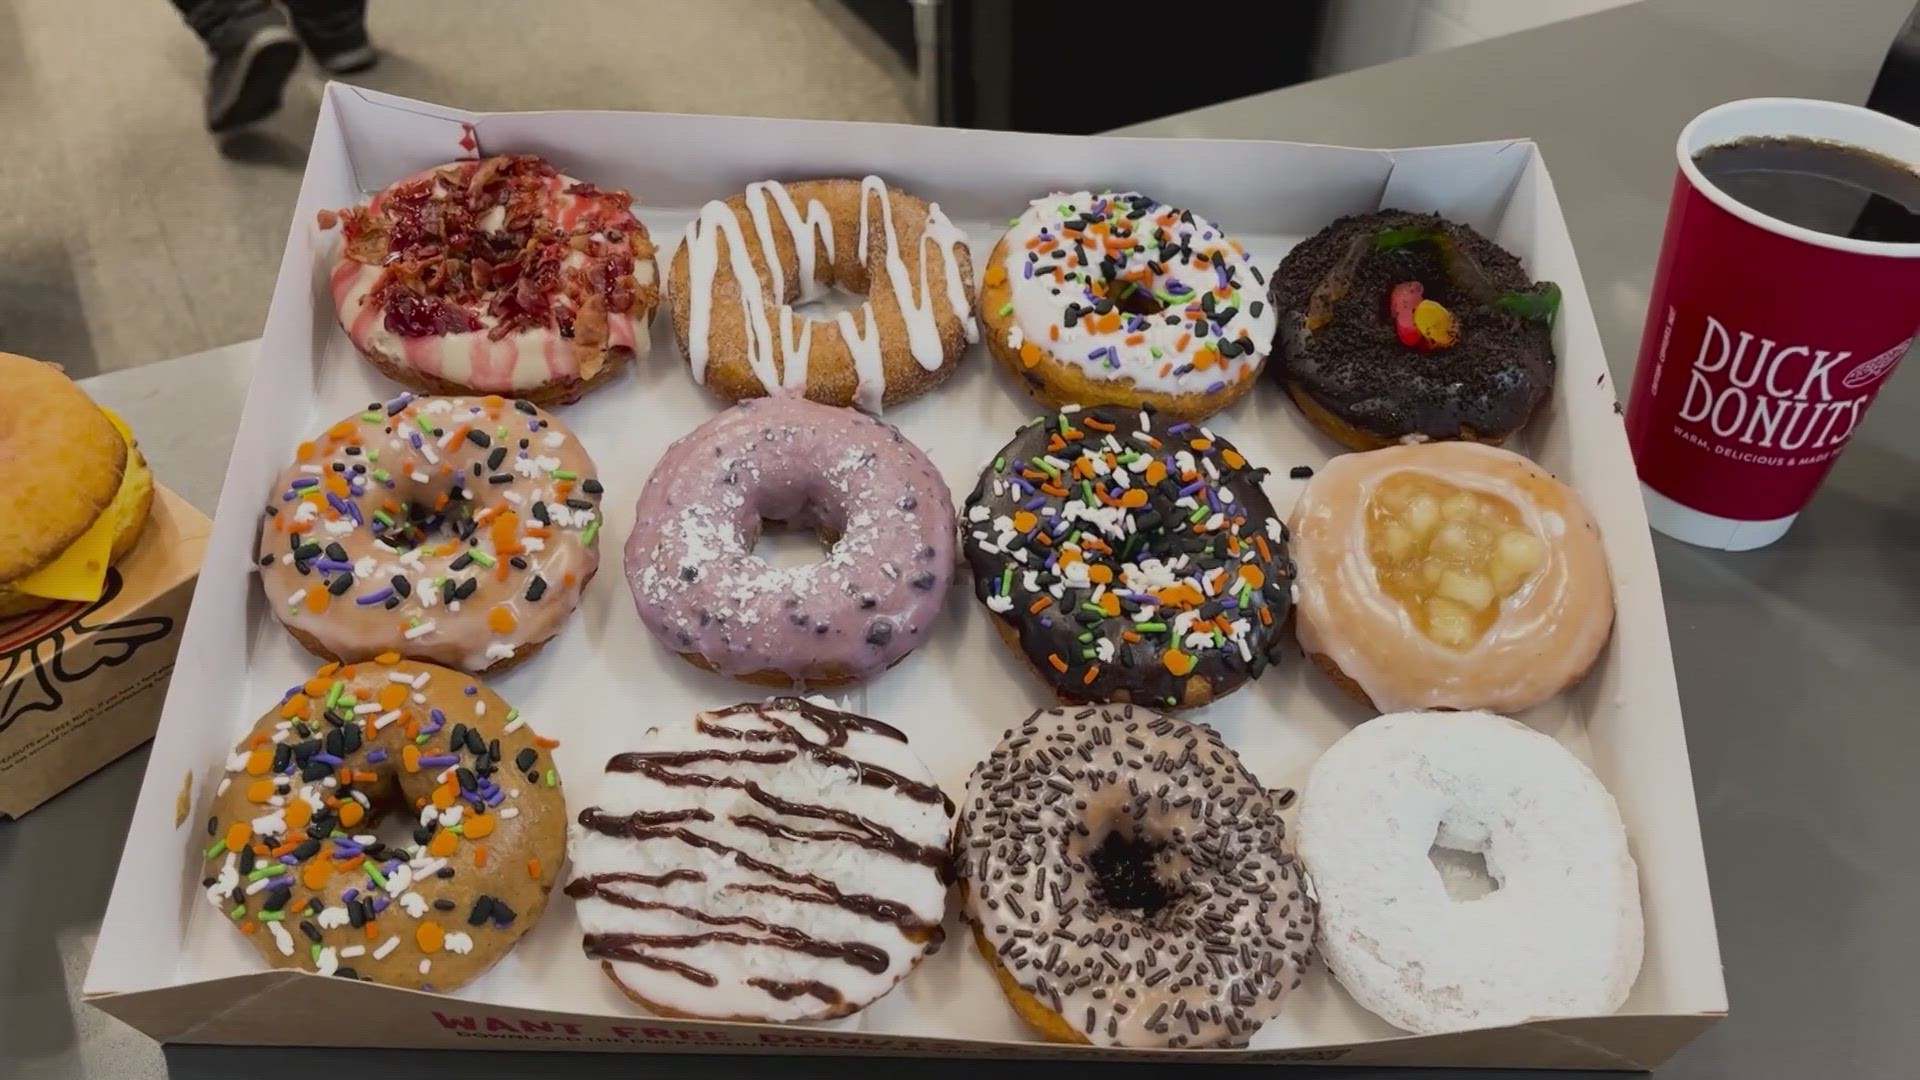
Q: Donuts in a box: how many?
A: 12